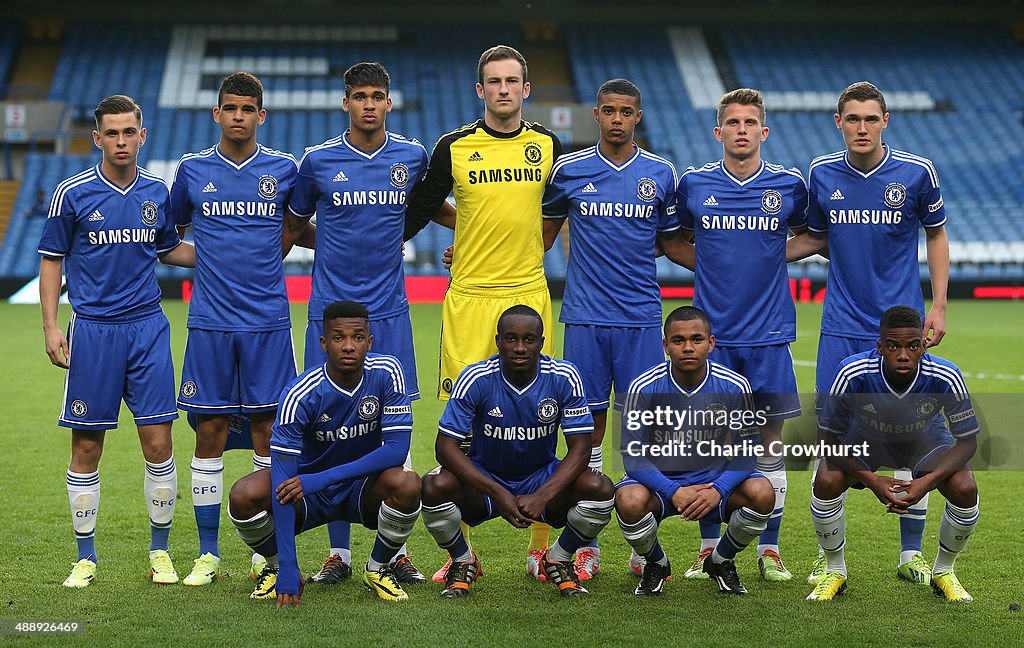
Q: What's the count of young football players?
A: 11